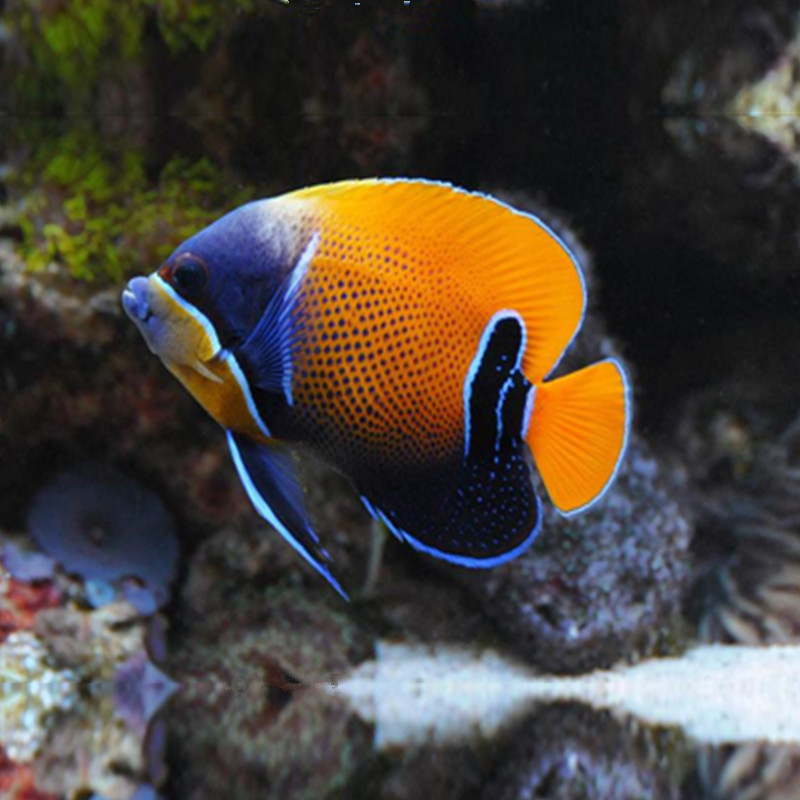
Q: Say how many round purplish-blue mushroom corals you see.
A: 1